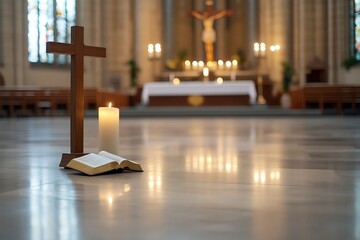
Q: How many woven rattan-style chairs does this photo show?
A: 0